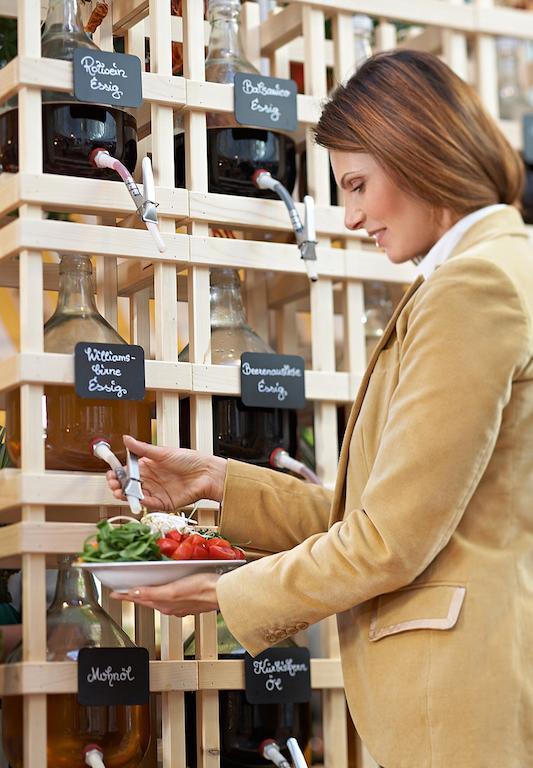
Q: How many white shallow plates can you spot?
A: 1